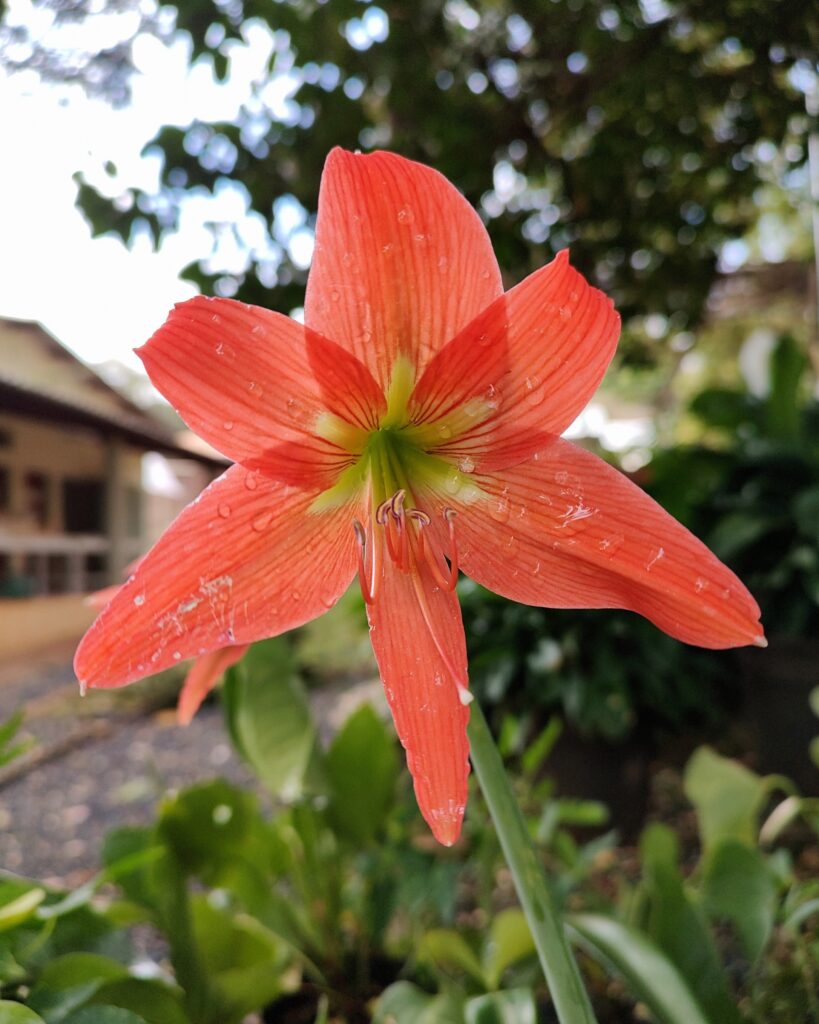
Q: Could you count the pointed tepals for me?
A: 6